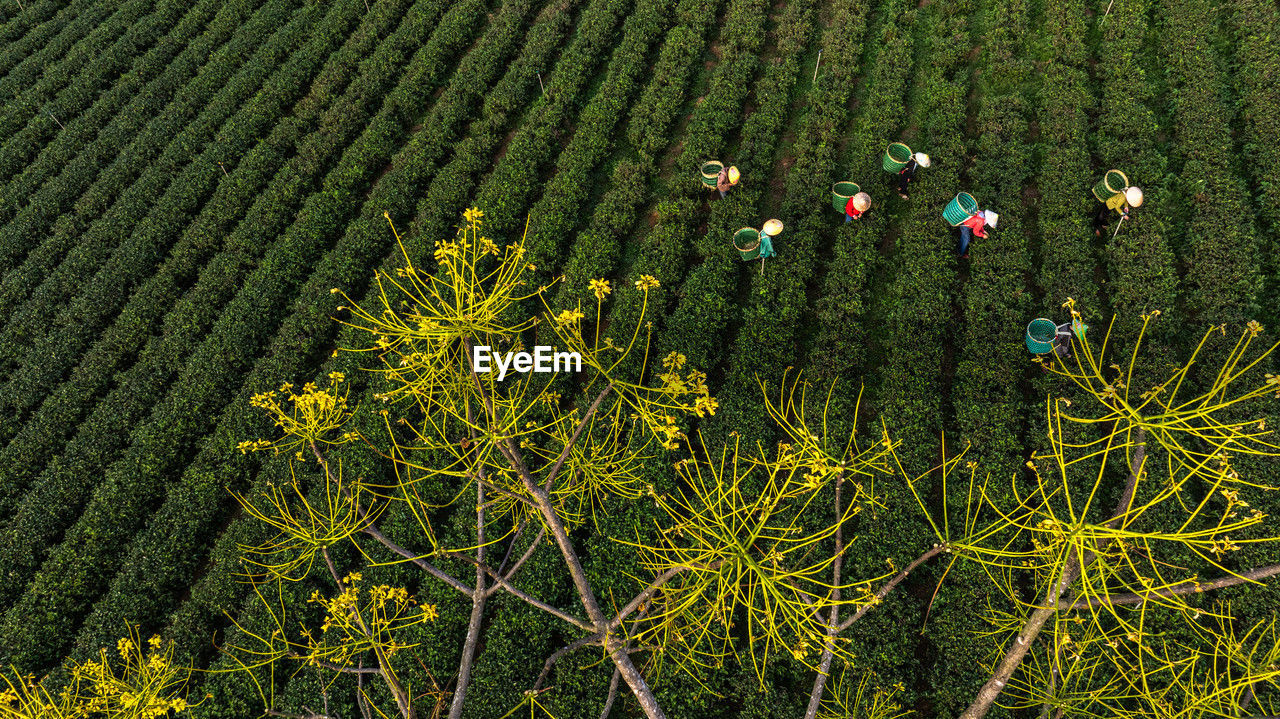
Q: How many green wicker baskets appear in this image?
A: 7